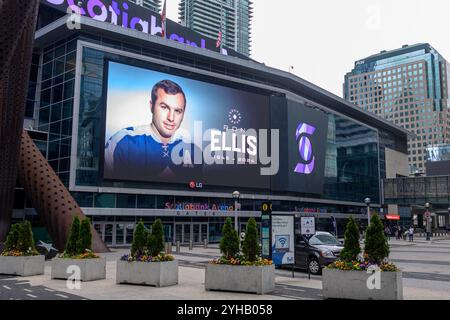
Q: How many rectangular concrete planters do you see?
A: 5